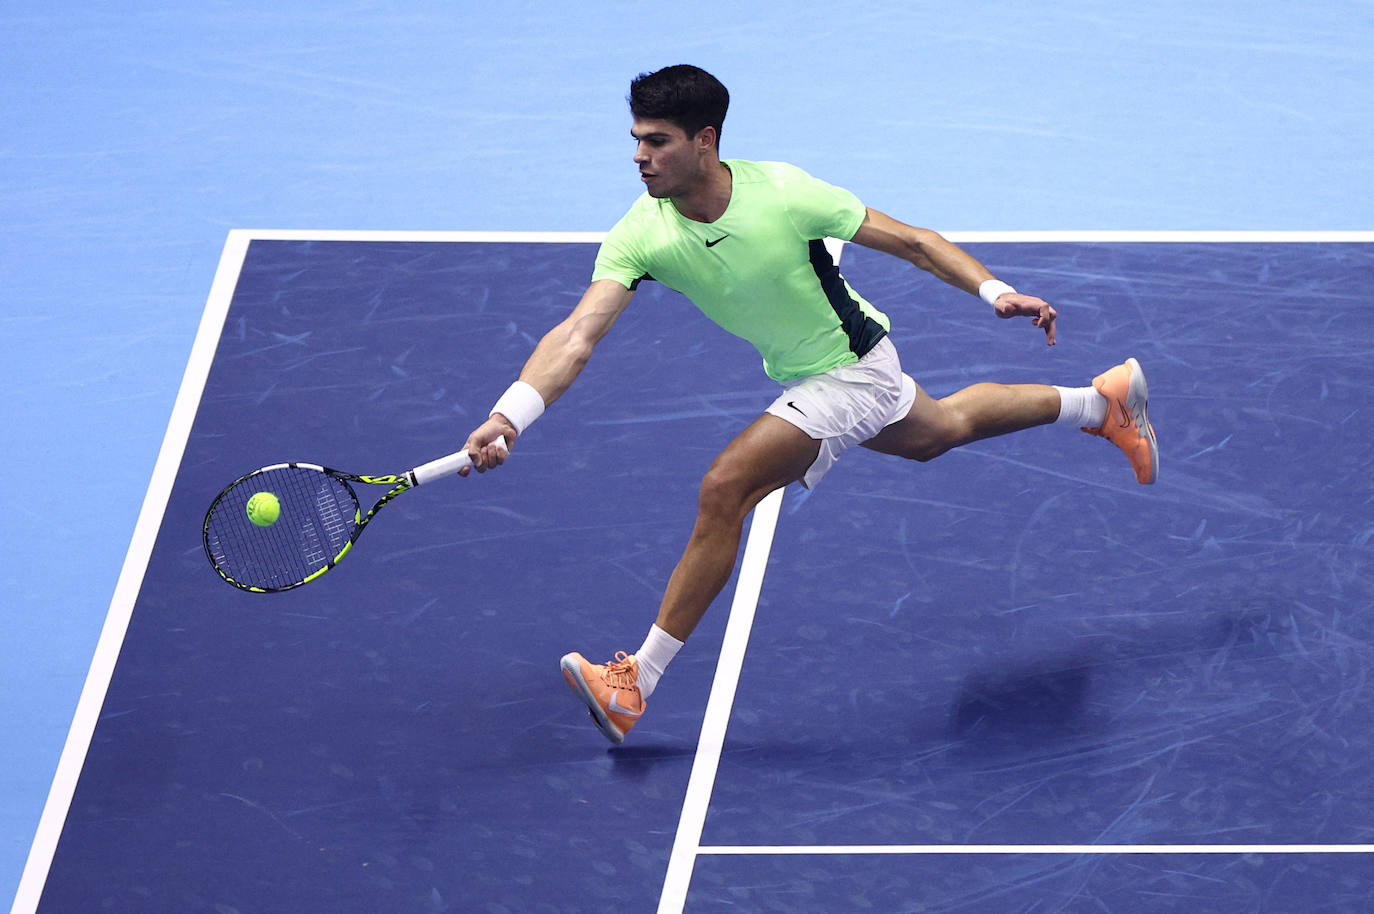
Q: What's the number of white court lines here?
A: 4